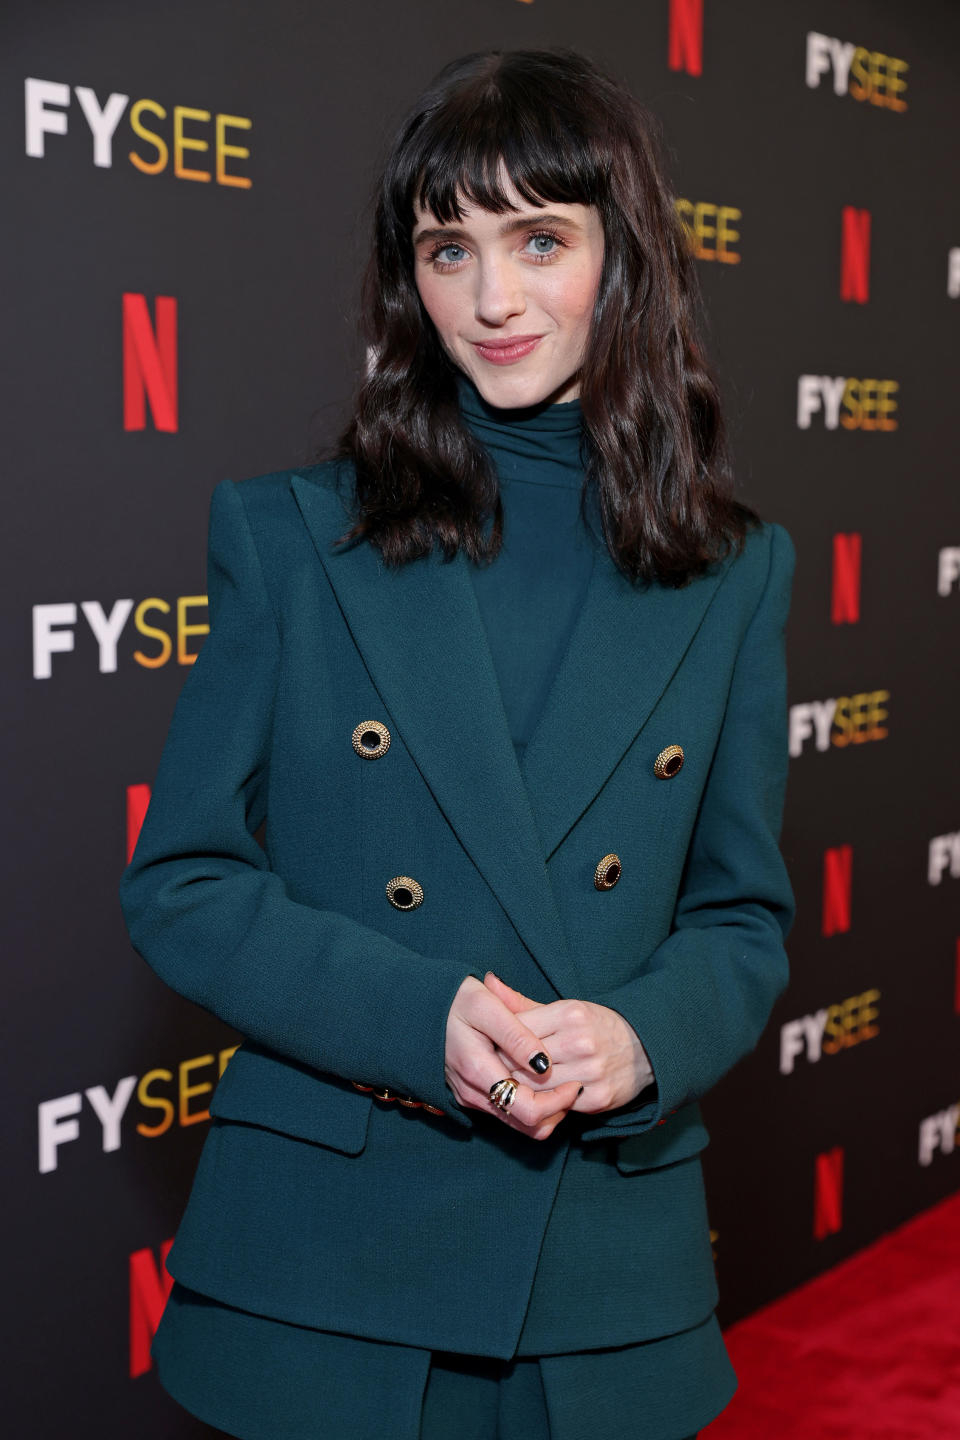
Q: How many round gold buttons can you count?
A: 4